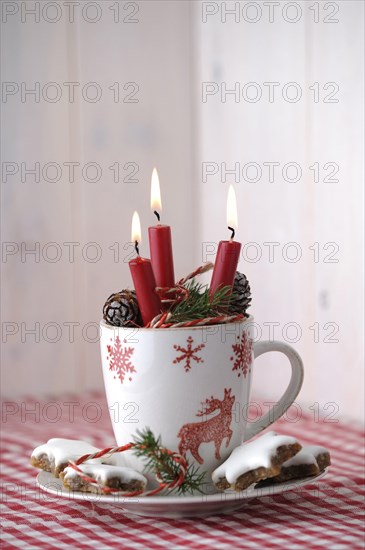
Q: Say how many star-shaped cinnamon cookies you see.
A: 4